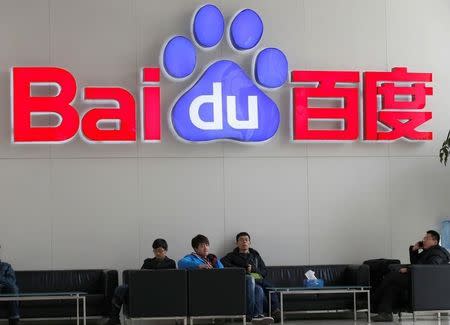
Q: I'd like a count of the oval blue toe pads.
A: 4